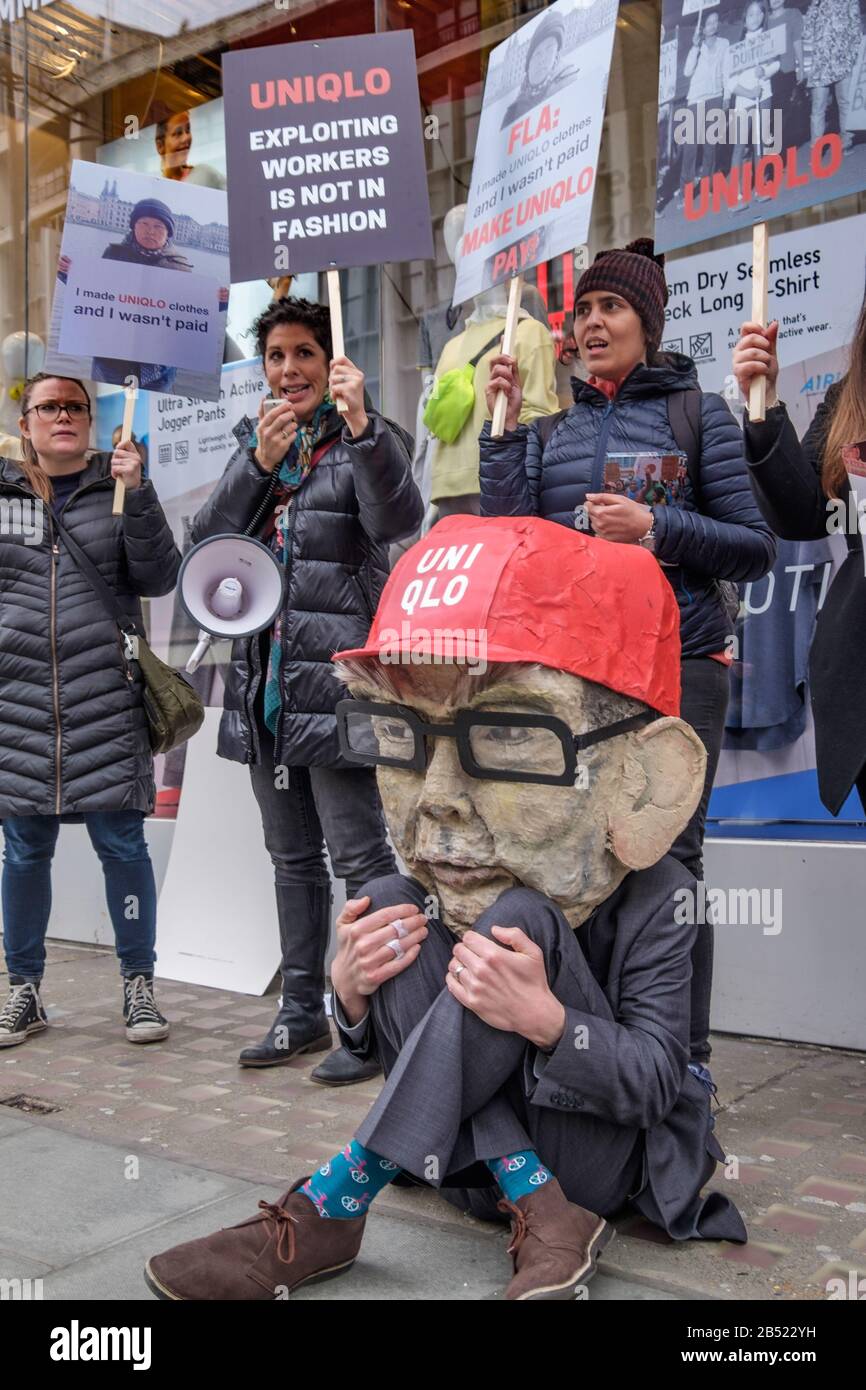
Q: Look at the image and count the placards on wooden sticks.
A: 4